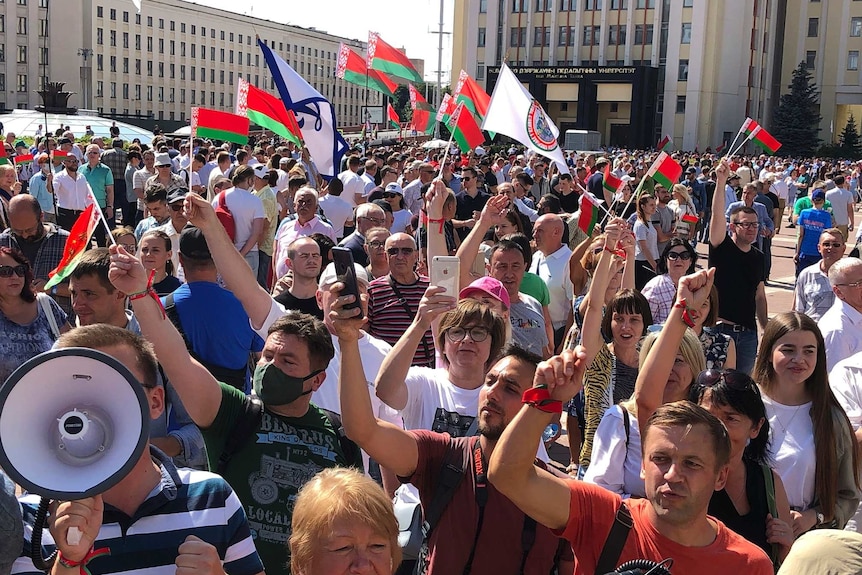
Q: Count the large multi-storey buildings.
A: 2